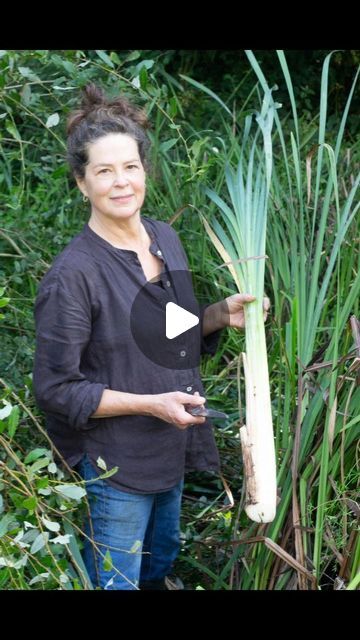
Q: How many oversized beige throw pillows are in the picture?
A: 0